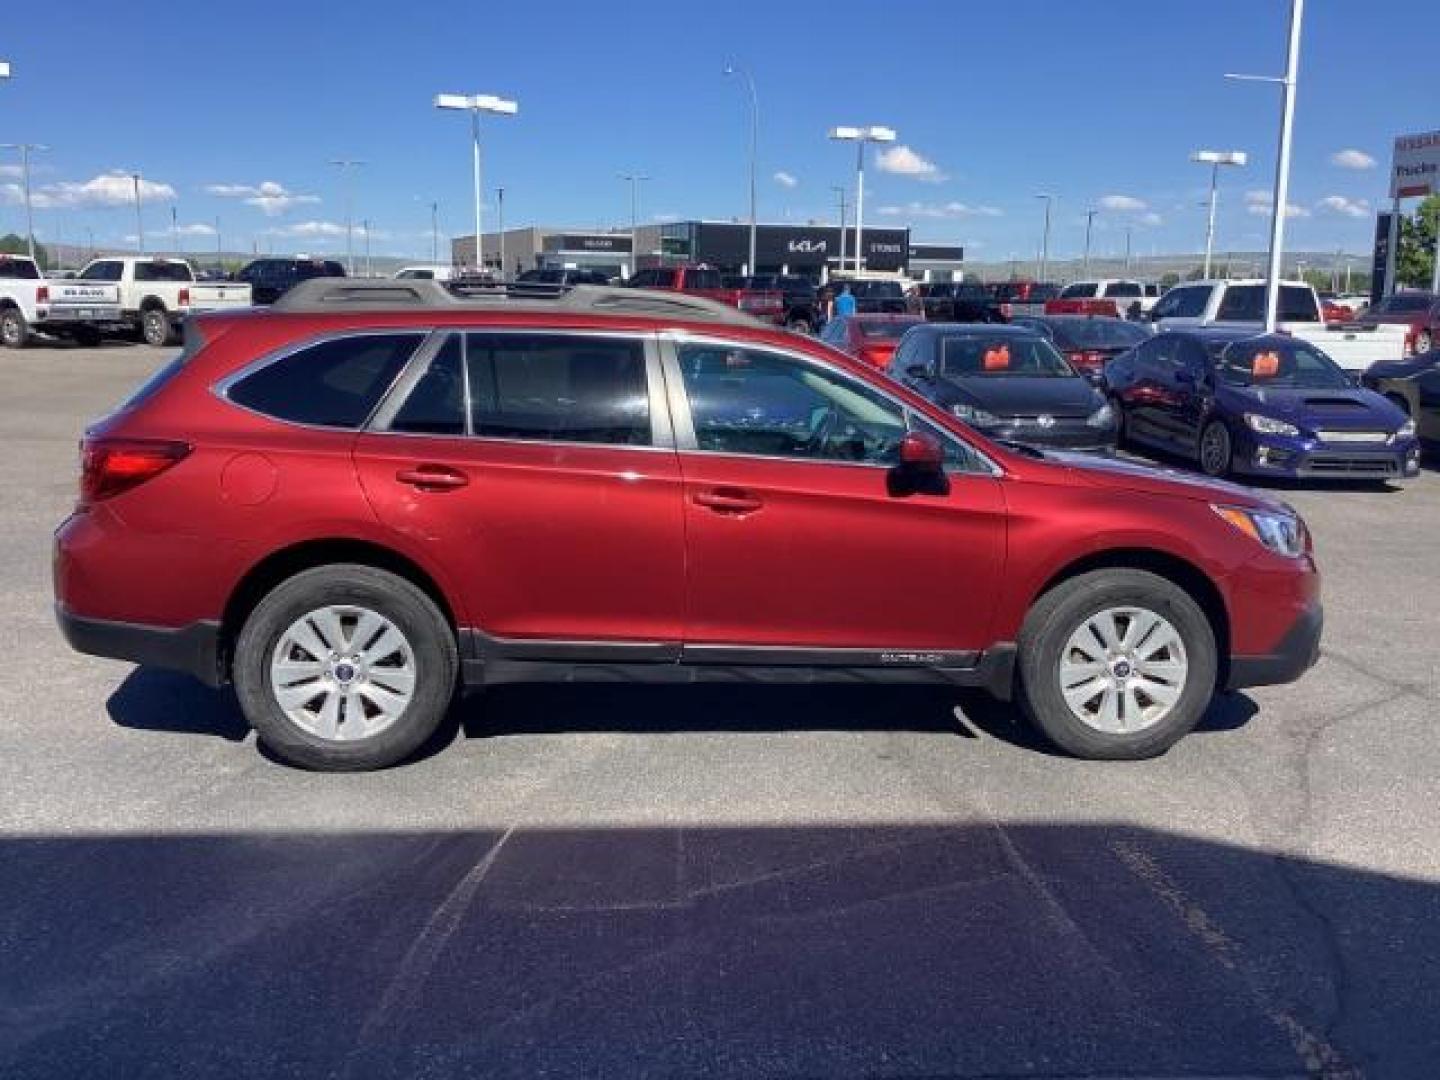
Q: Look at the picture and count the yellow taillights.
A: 0